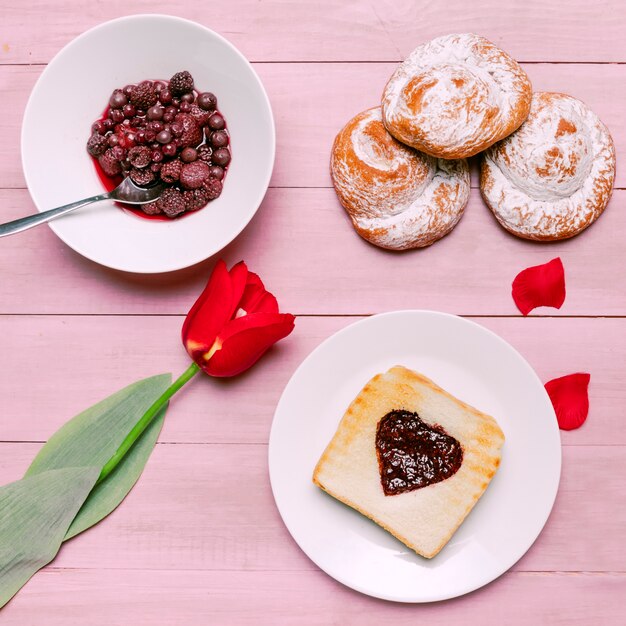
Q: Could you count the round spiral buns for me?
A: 3